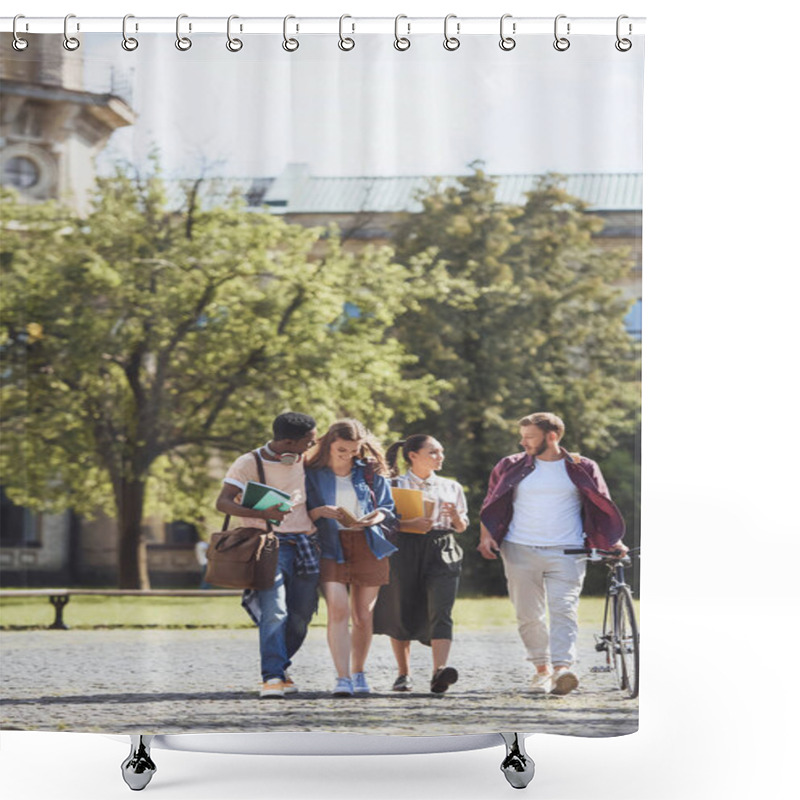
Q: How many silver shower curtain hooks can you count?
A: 12